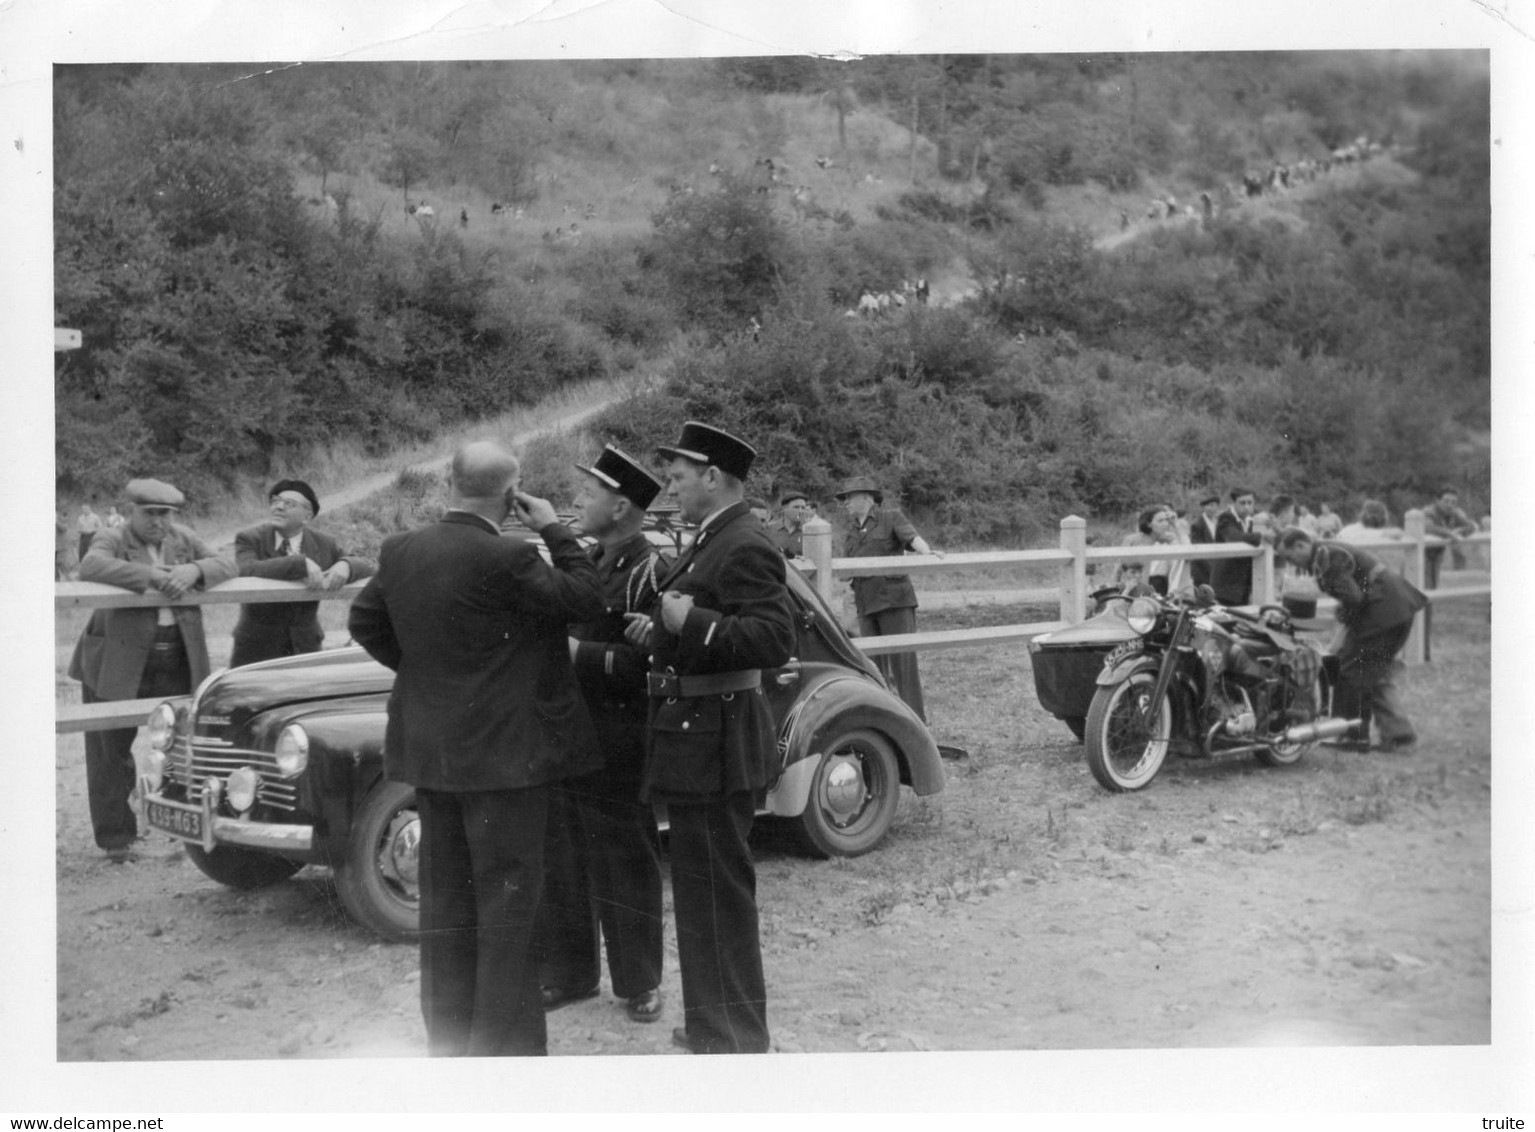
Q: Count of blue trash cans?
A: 0